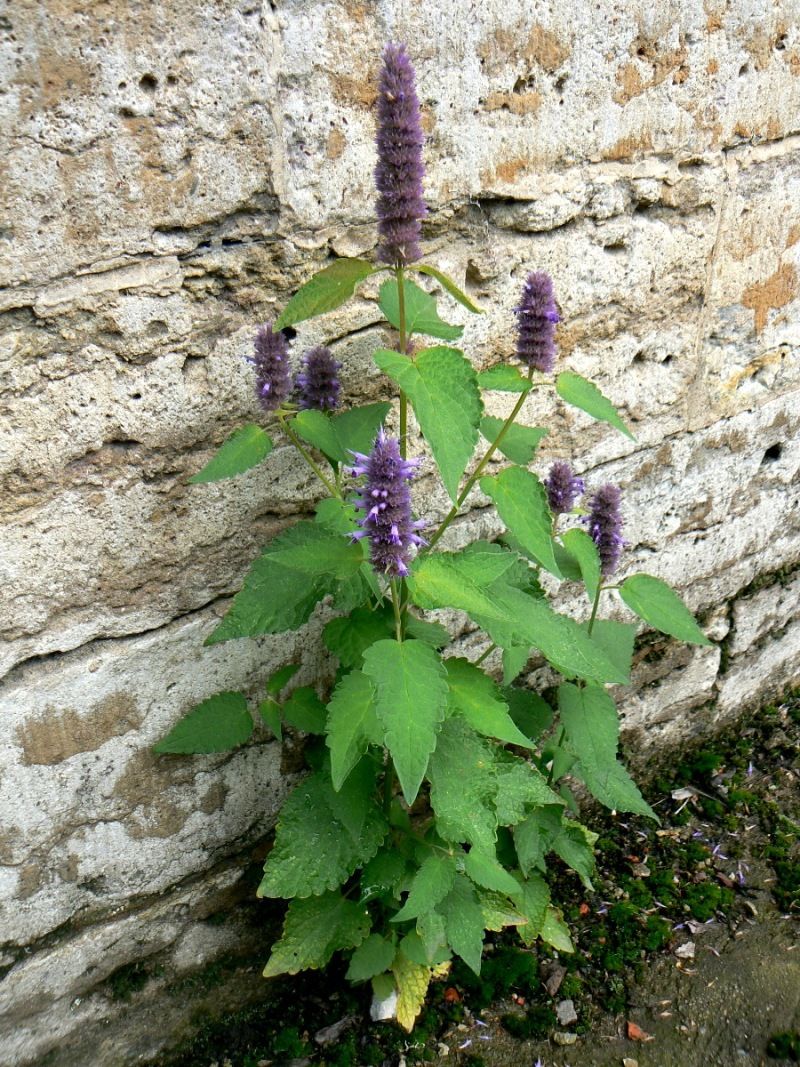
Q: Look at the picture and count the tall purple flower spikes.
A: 7